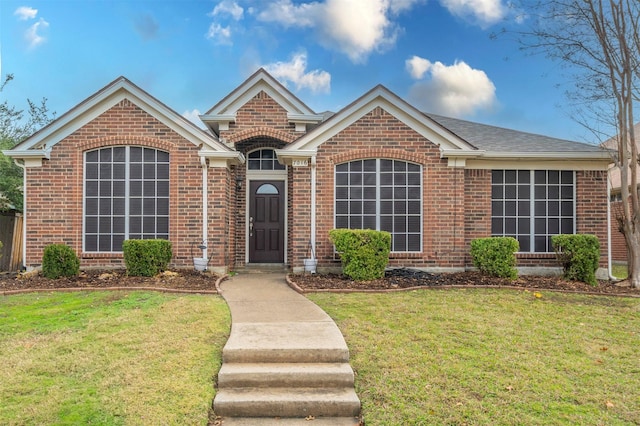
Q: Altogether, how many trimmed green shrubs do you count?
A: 5